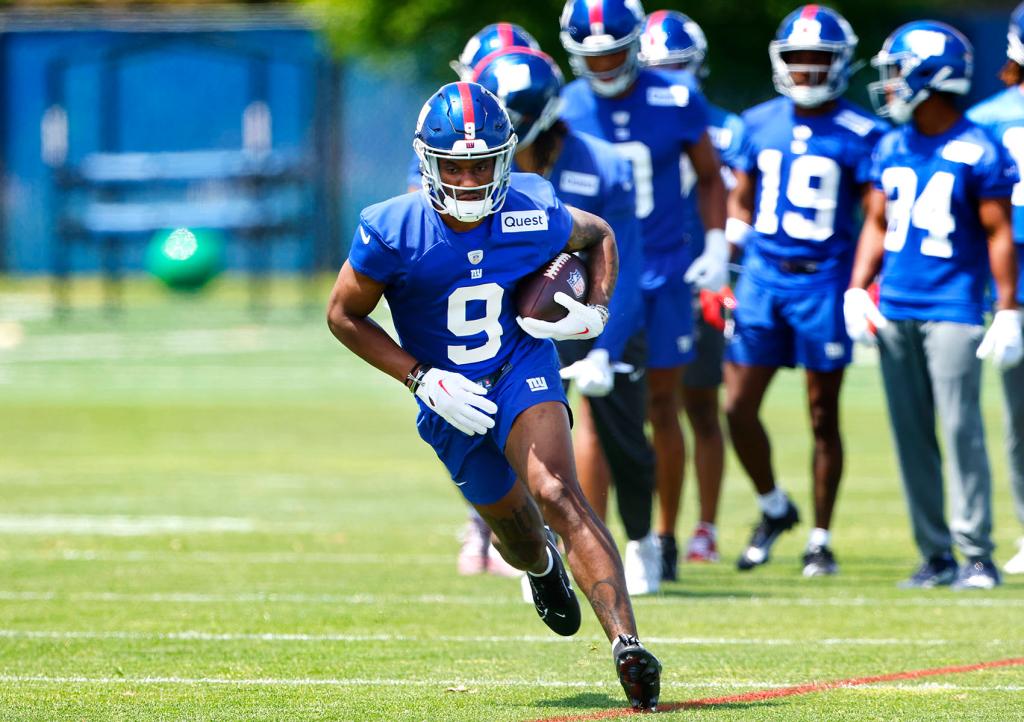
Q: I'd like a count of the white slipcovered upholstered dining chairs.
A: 0